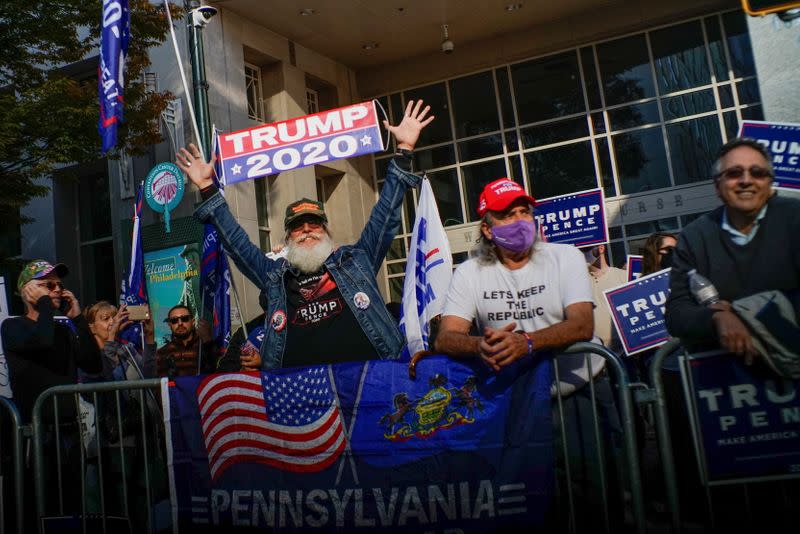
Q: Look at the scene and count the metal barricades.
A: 3